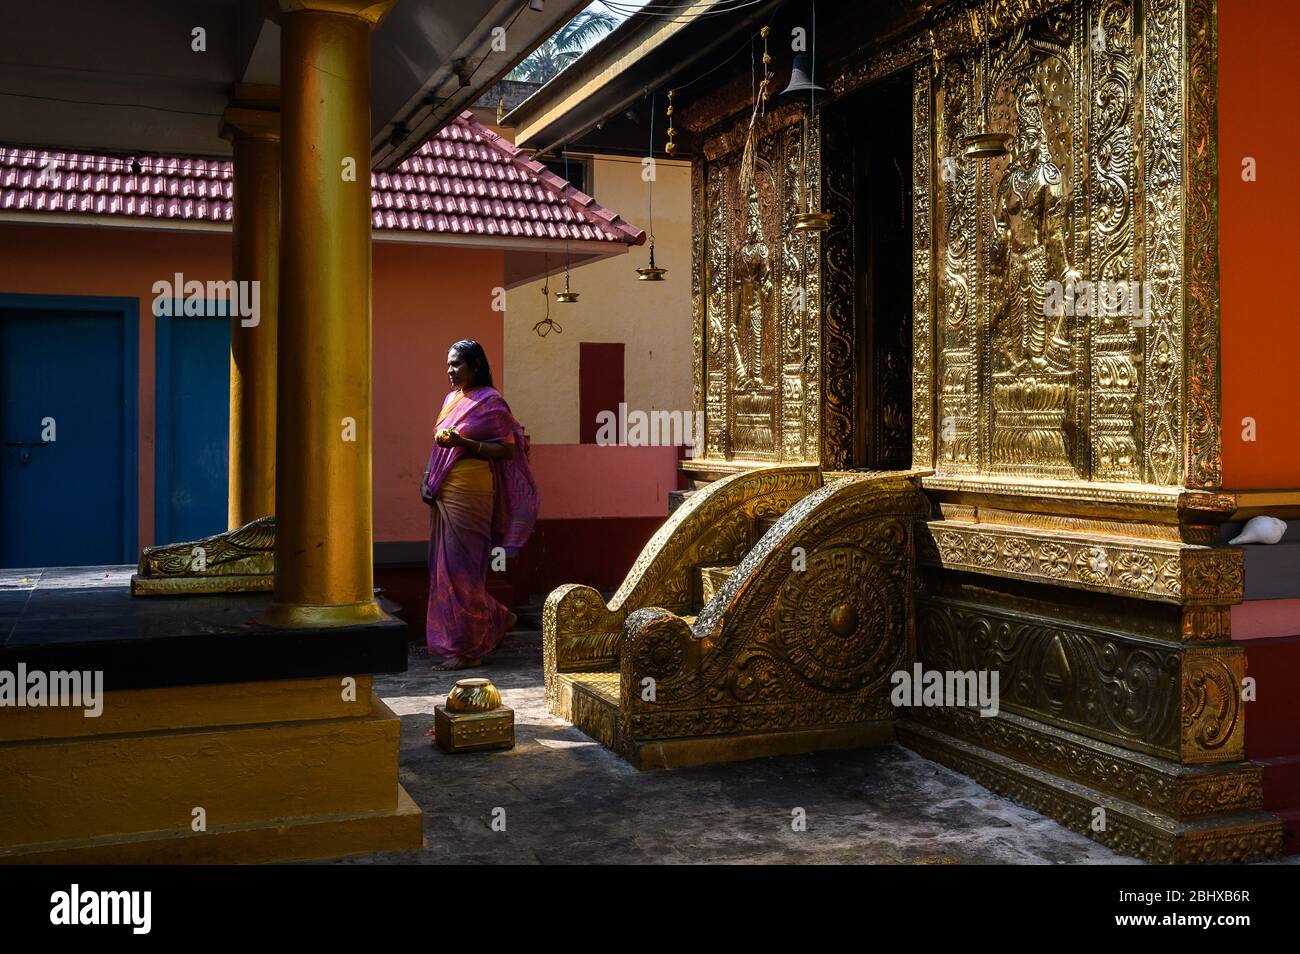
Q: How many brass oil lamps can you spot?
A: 4